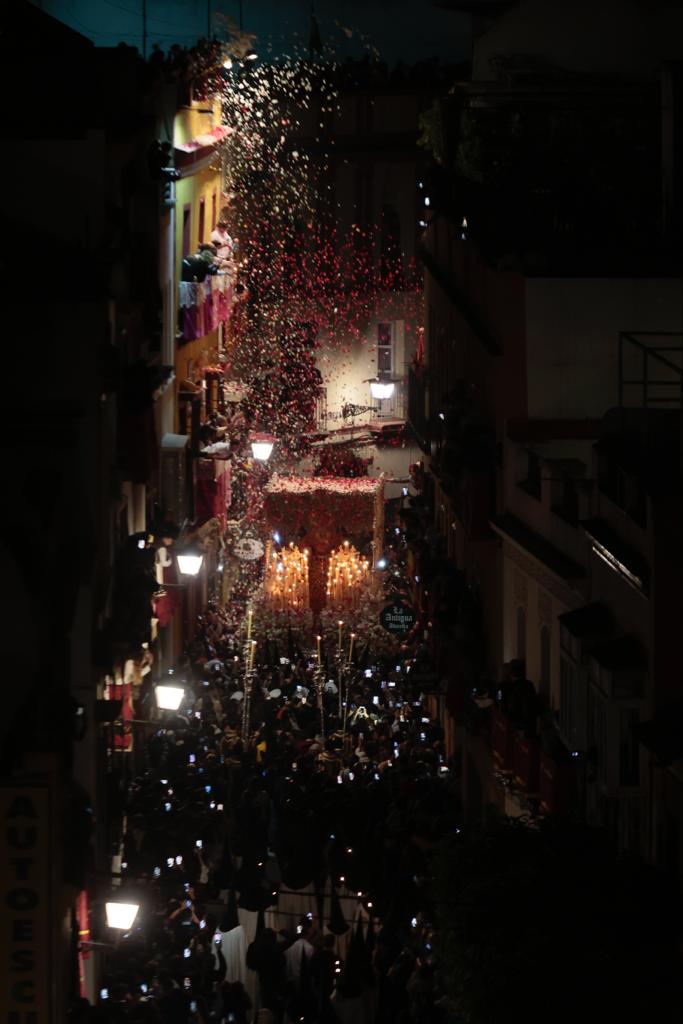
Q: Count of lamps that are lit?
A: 5